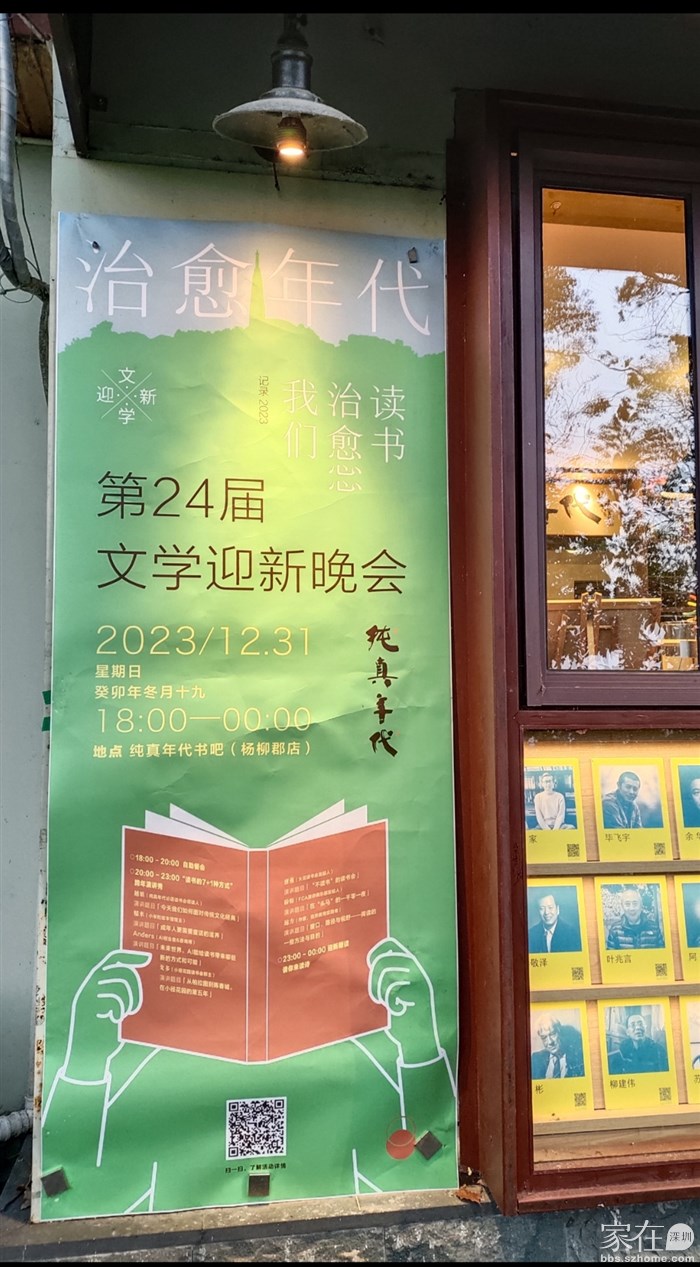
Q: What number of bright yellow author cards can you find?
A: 9